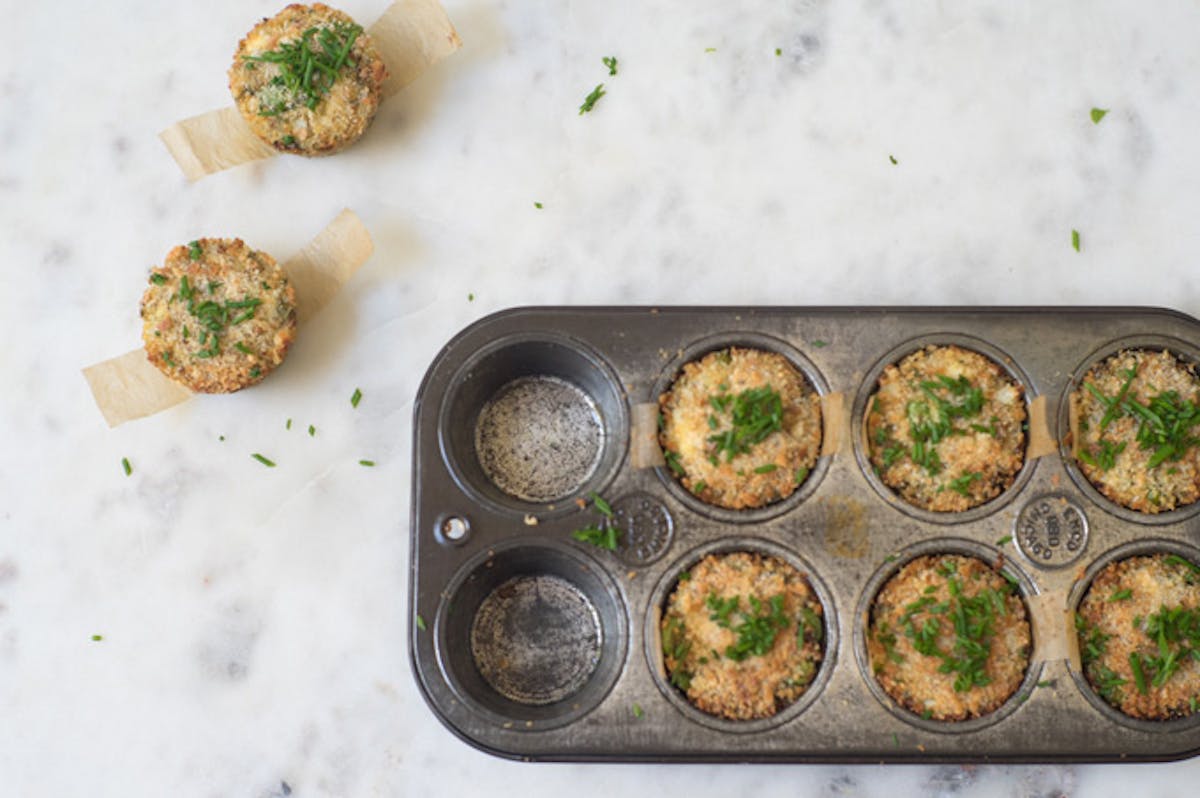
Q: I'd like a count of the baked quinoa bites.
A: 8